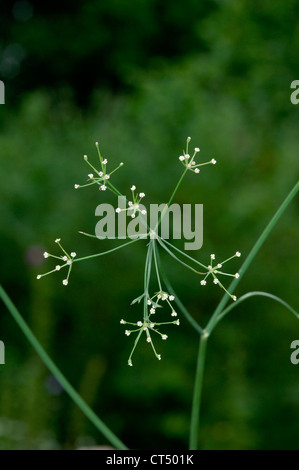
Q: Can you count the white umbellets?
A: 7